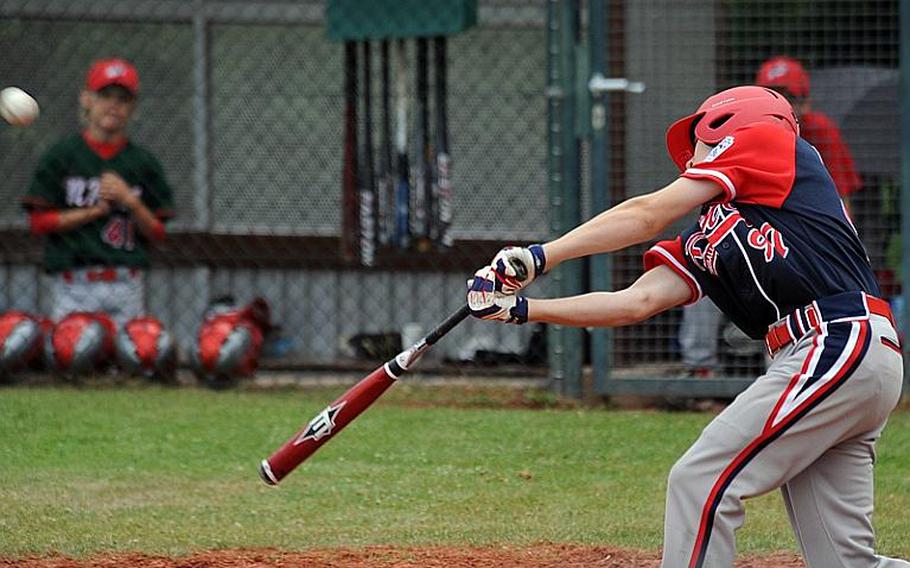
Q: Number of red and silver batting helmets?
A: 4